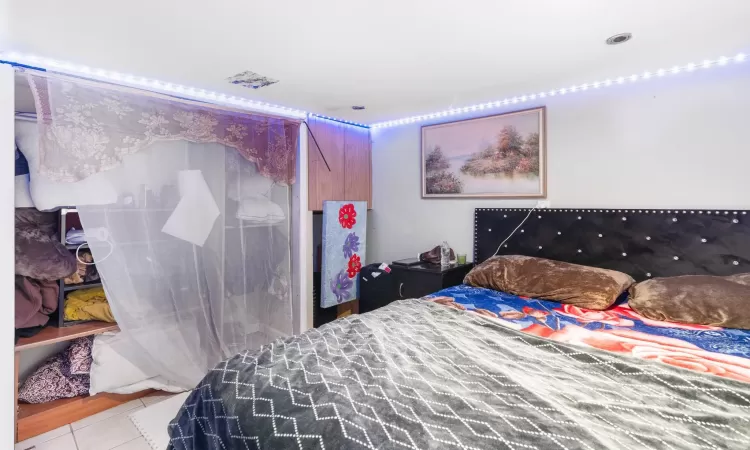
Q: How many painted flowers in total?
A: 4